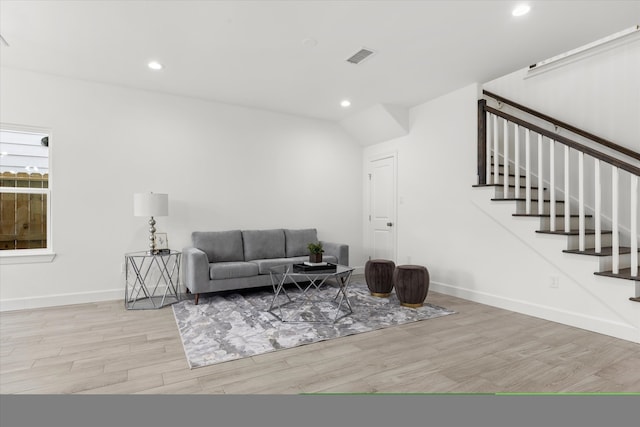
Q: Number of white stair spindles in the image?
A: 12